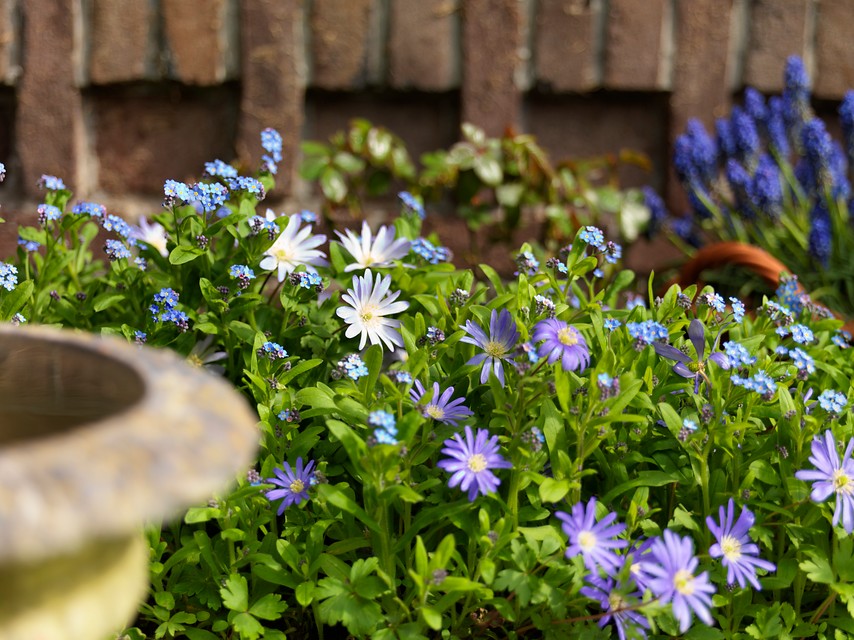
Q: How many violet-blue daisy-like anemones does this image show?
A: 12